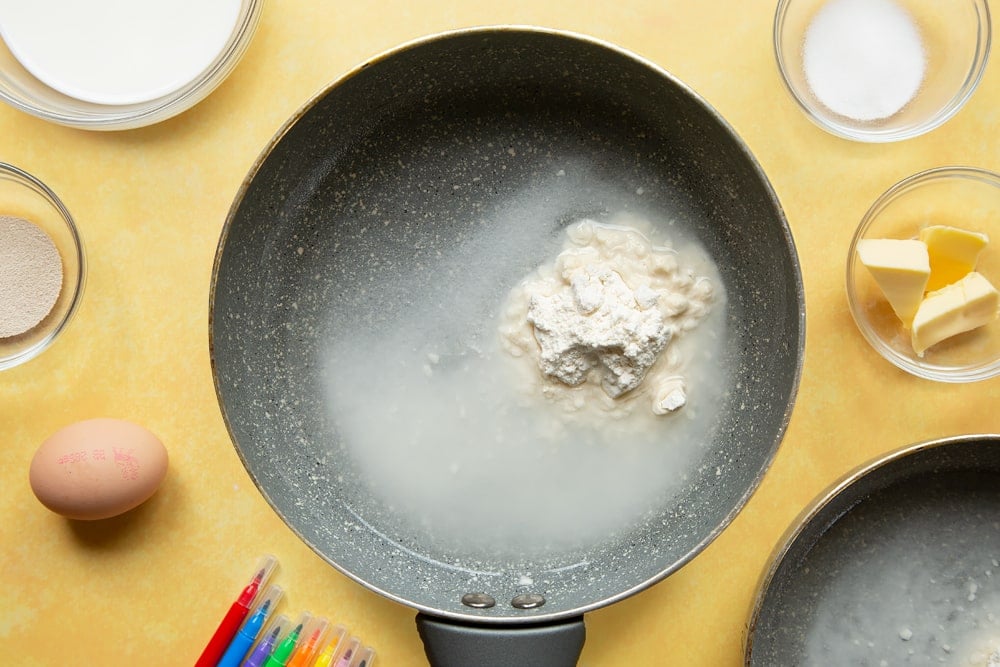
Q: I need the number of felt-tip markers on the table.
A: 8